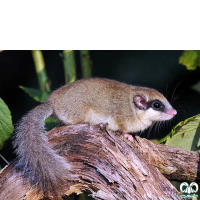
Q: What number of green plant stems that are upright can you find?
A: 3